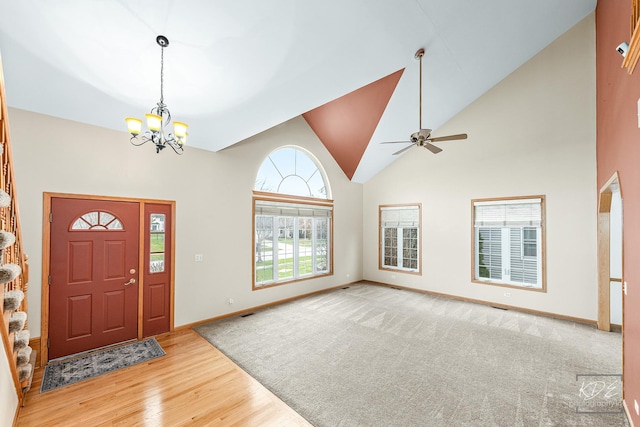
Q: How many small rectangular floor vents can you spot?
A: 4